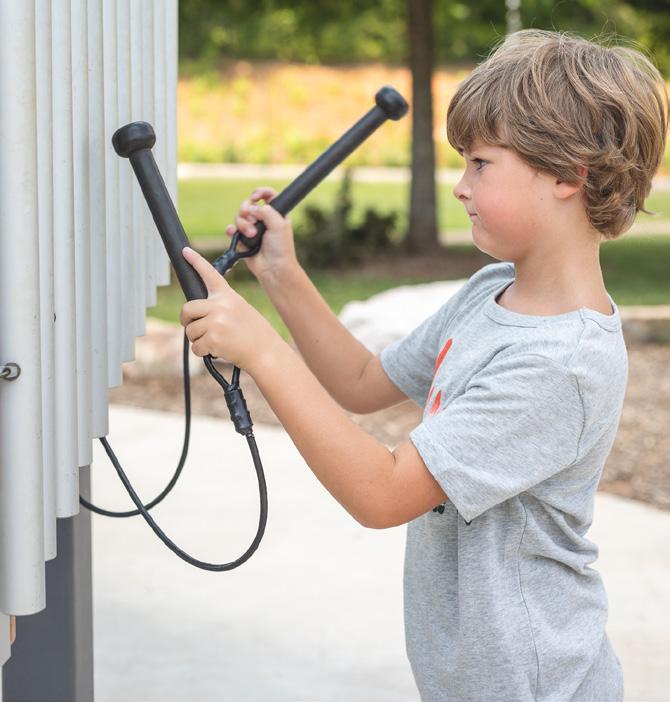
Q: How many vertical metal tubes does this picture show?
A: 11